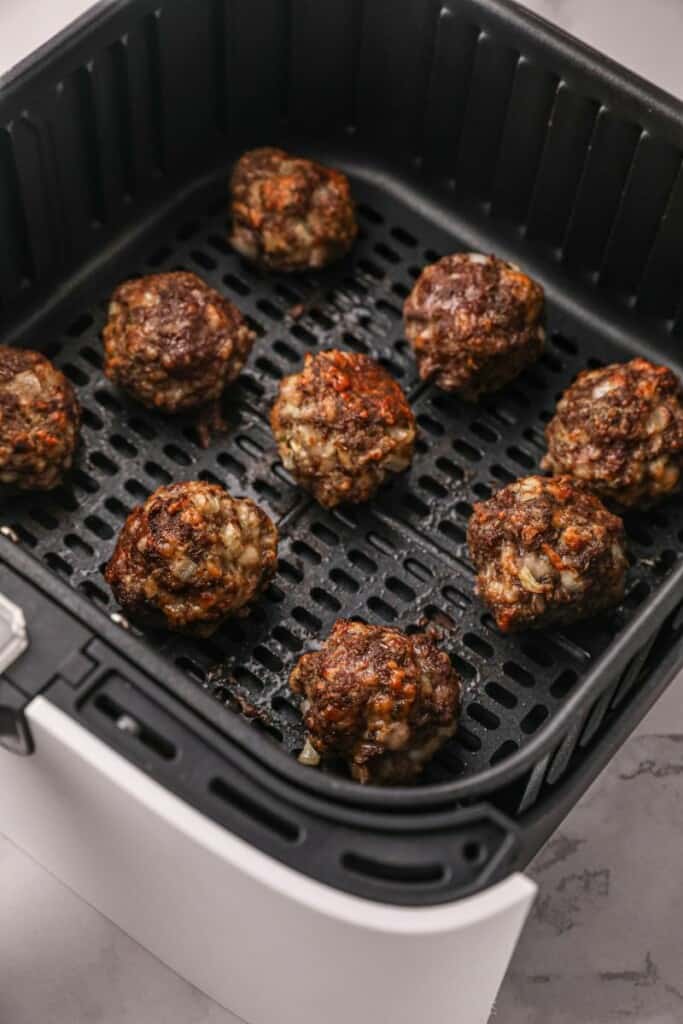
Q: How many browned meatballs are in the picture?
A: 9